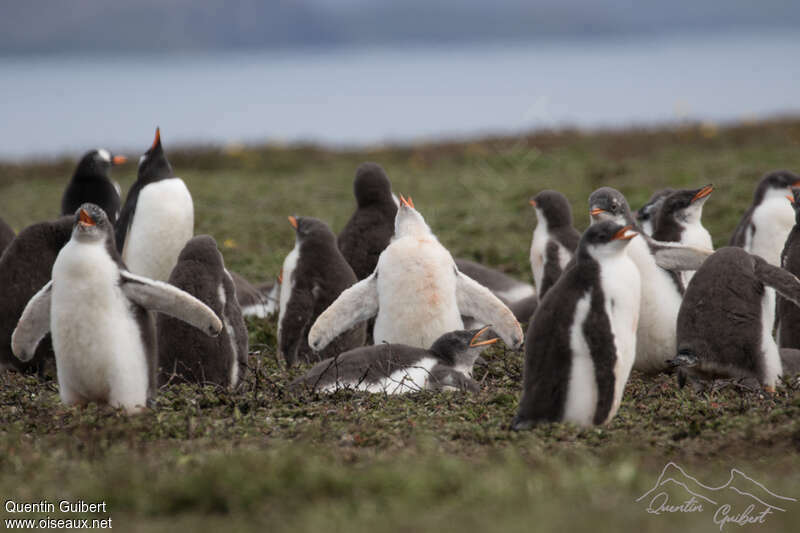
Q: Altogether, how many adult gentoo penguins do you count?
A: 2